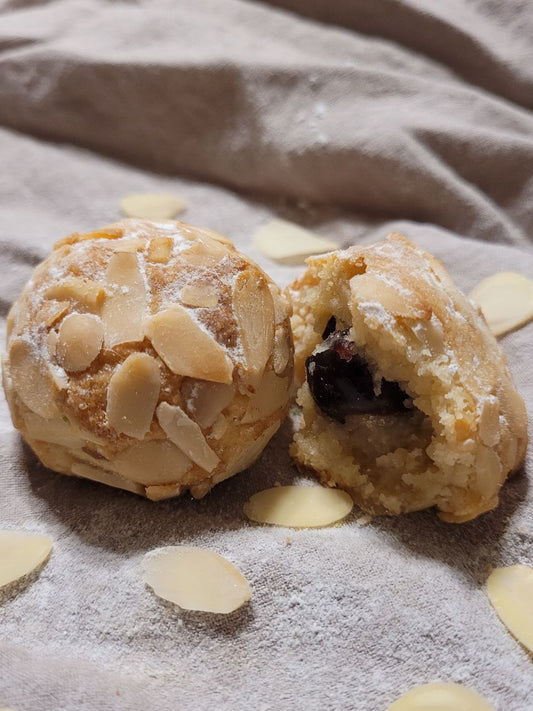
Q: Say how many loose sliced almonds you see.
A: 8